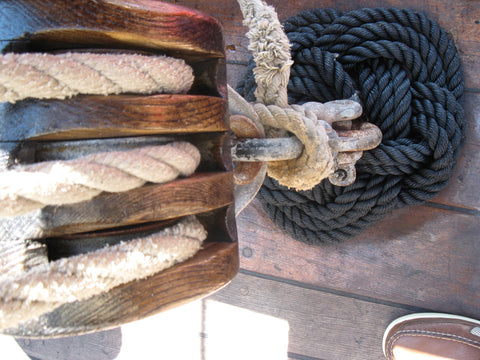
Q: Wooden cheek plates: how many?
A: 4